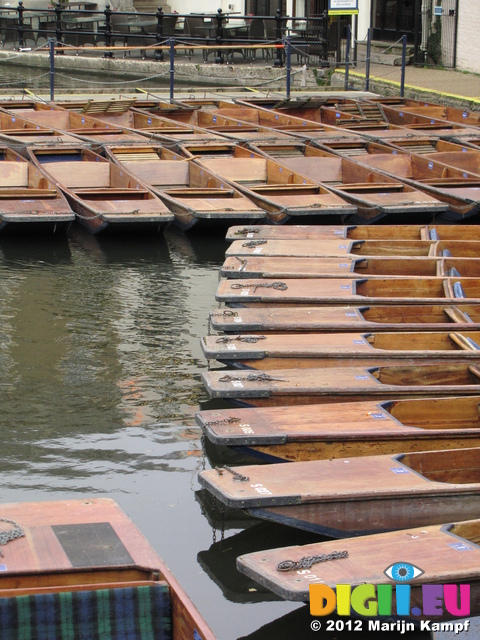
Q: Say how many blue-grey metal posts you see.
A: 6